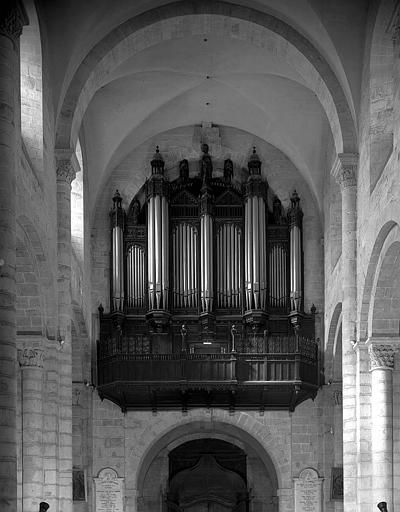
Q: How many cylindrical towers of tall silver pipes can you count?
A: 5